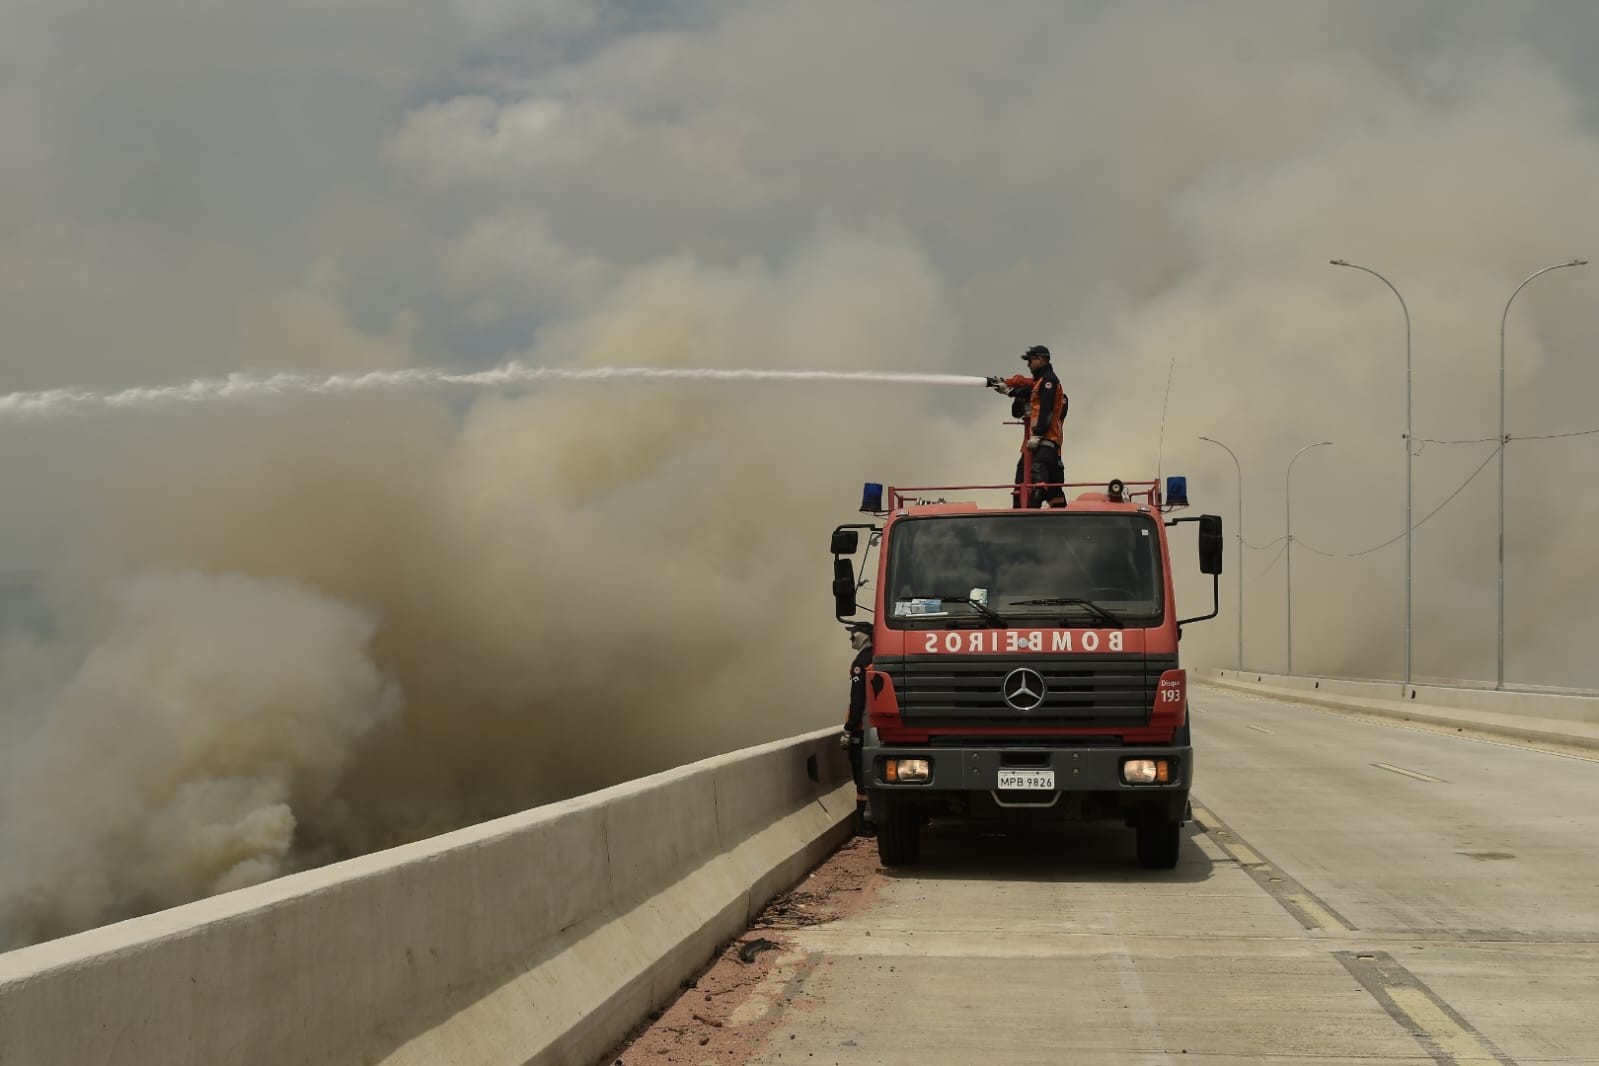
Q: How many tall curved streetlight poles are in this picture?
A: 4